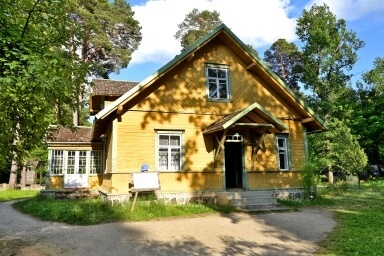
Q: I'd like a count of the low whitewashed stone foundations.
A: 1